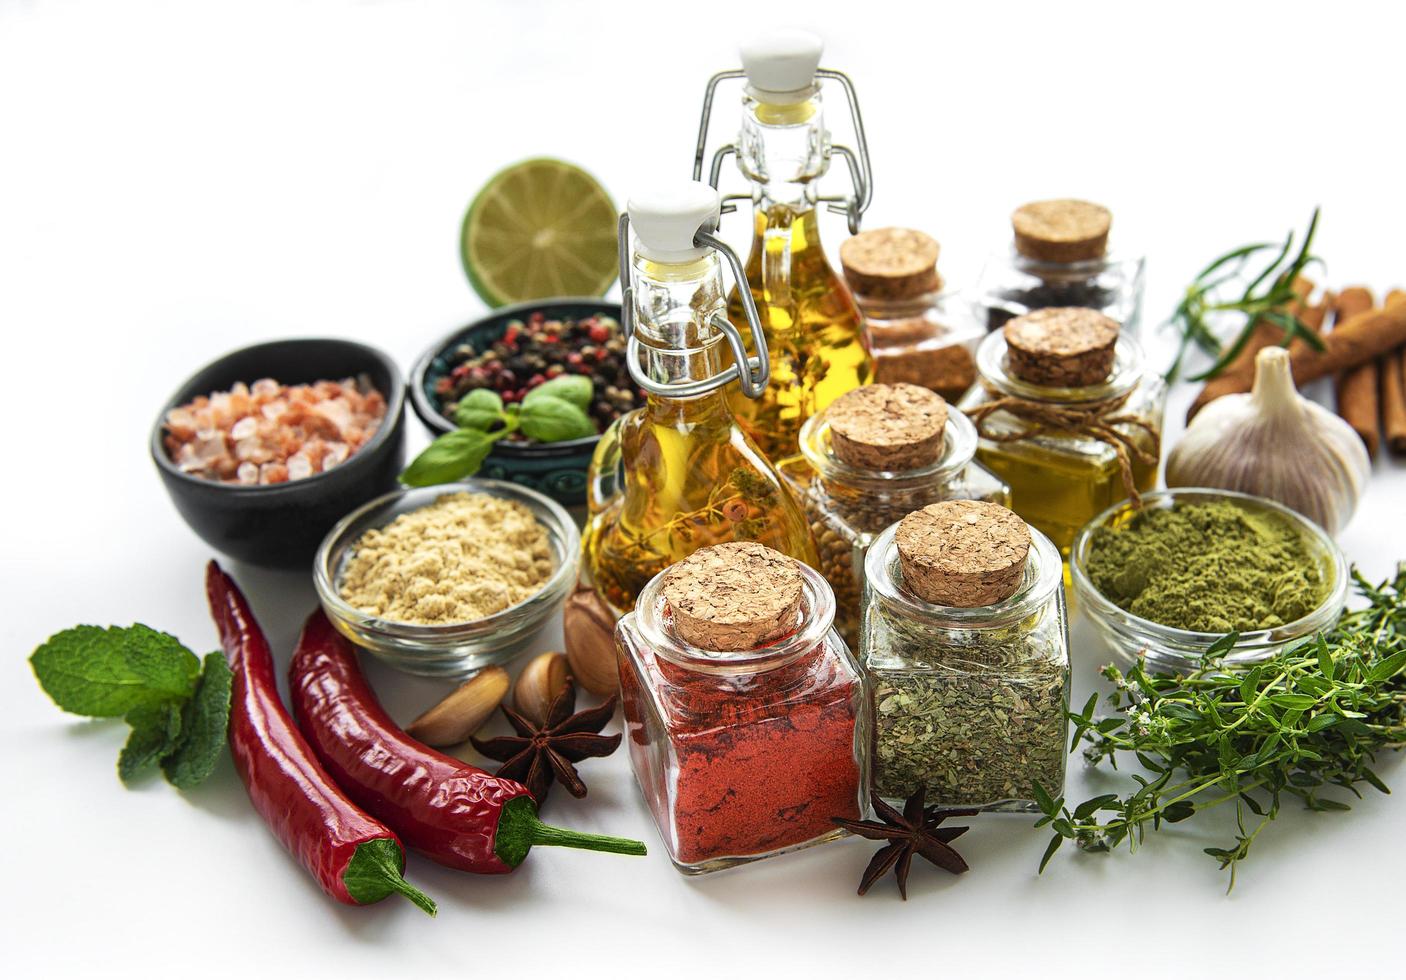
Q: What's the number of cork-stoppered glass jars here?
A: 6